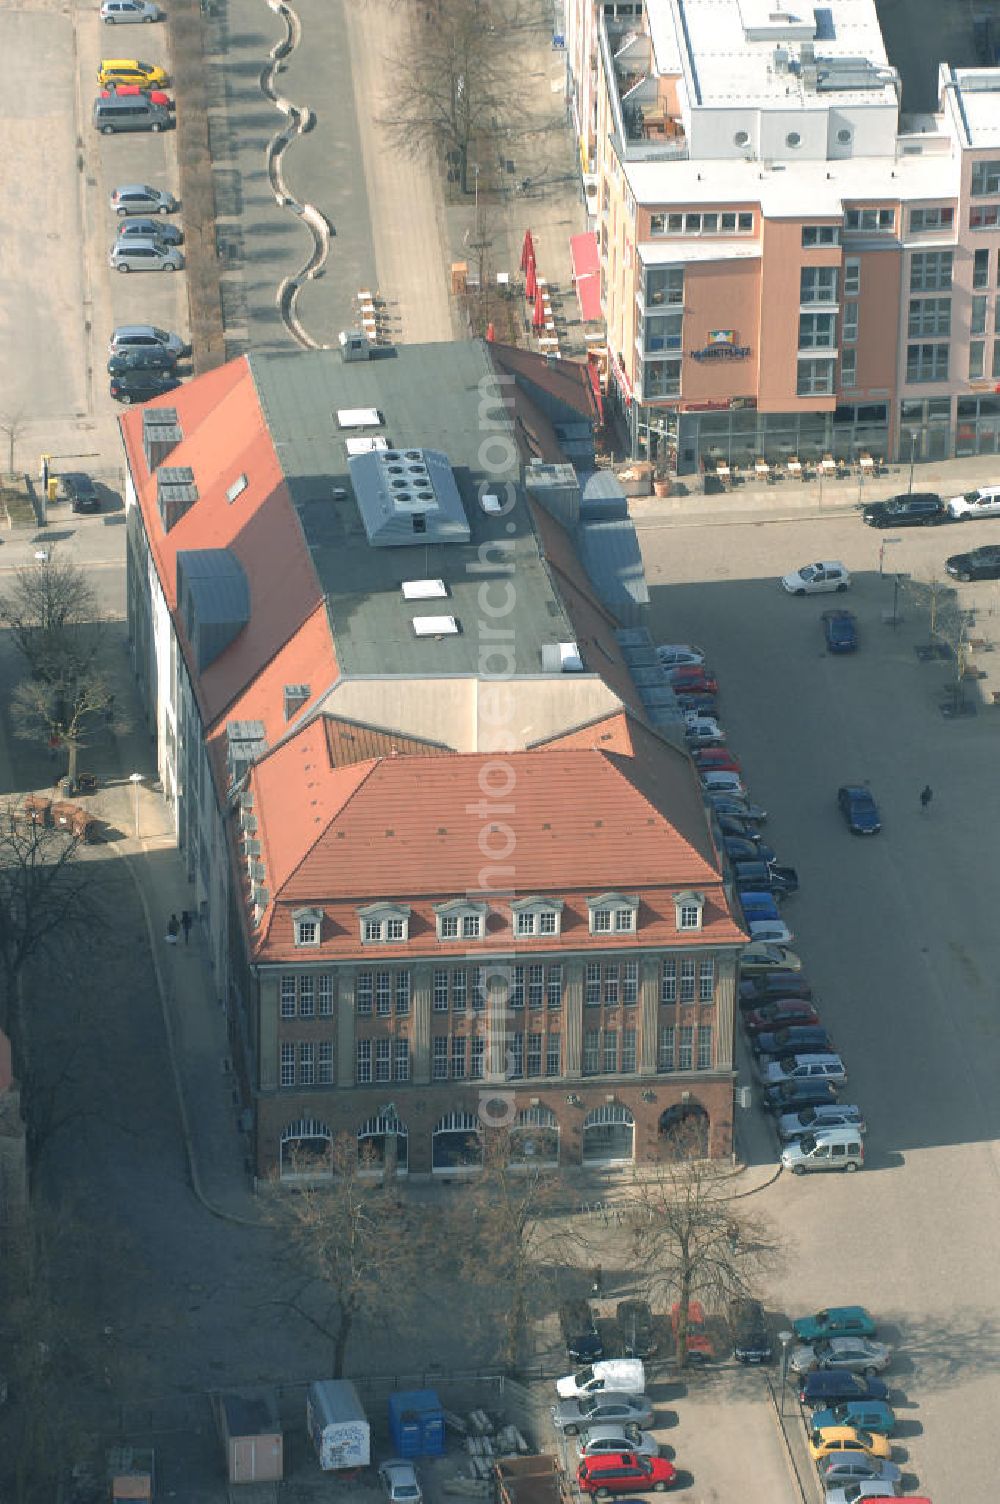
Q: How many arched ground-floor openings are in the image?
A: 6